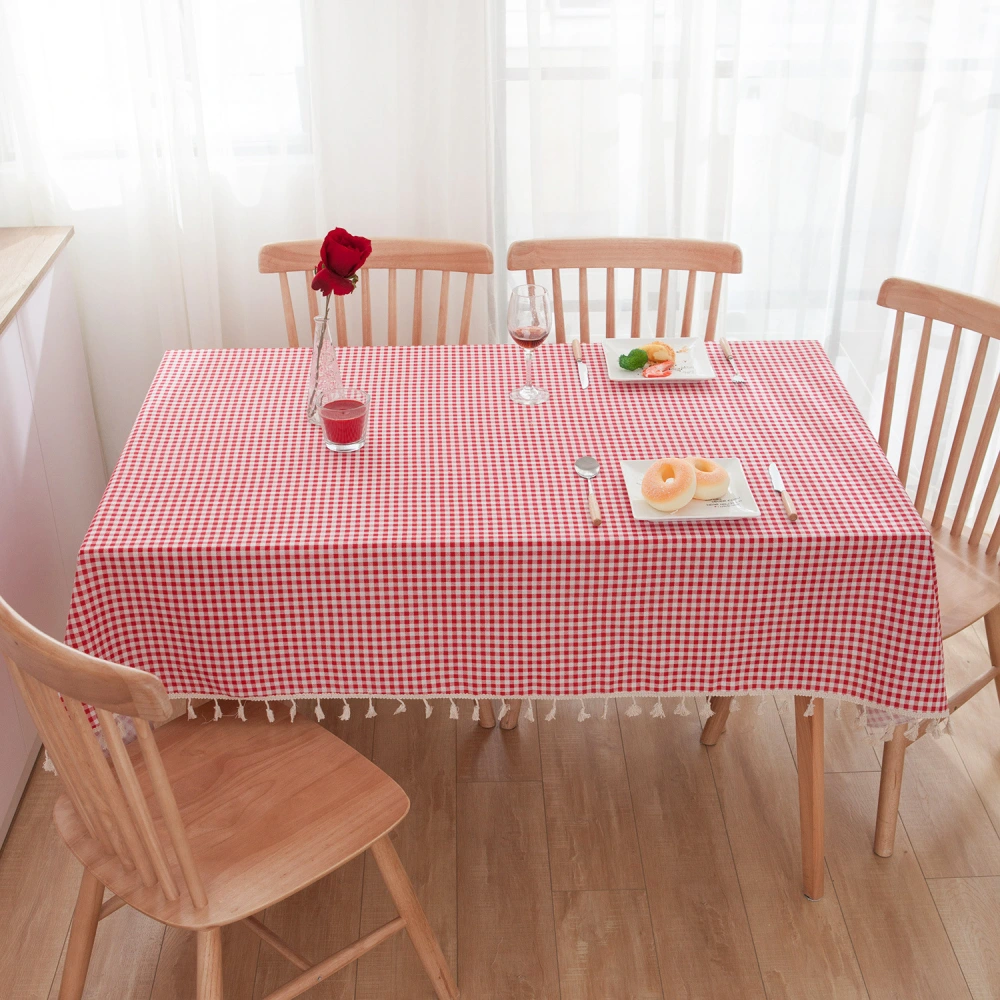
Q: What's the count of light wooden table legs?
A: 1